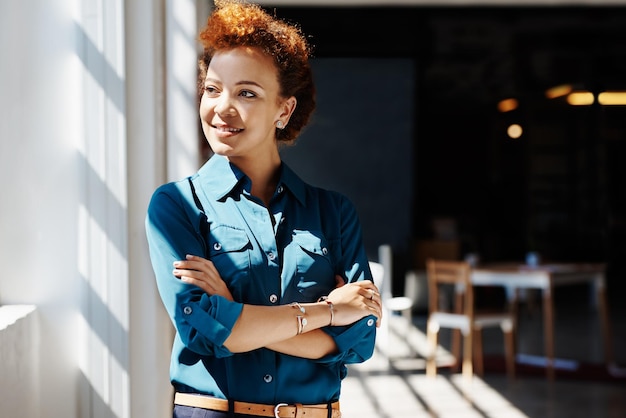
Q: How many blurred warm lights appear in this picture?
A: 5